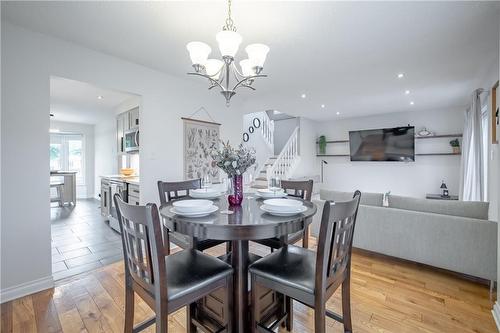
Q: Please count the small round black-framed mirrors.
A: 3